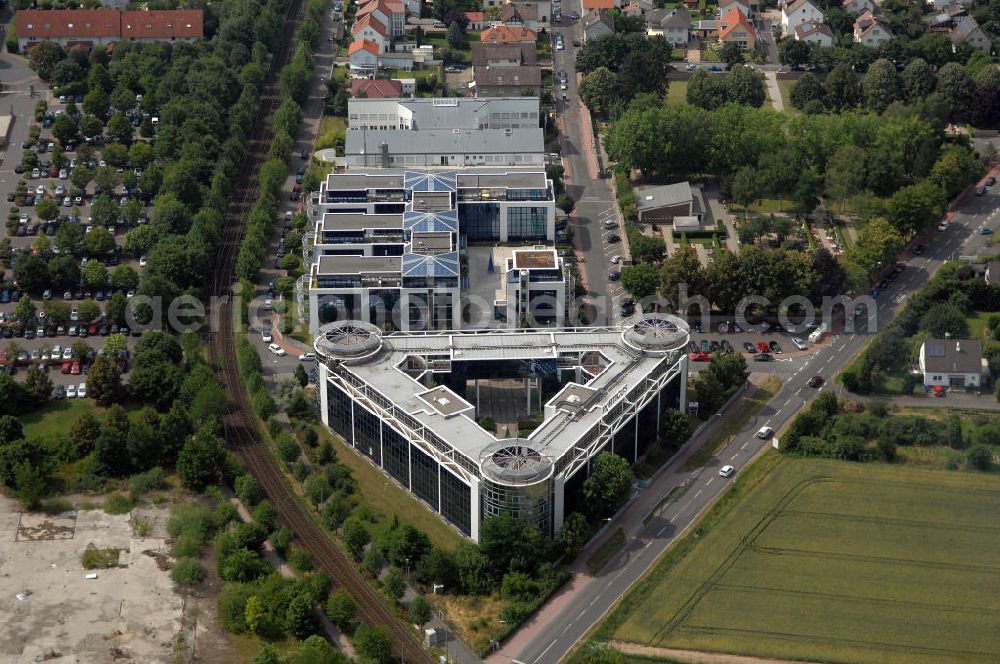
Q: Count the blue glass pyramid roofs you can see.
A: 3